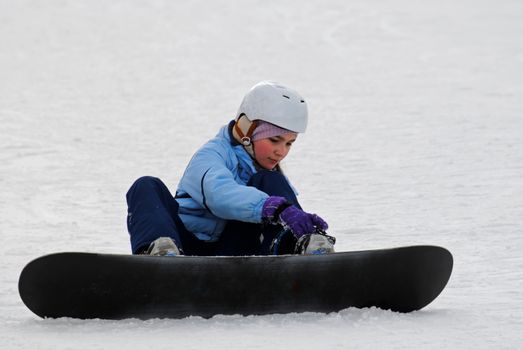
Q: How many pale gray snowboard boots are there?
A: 2